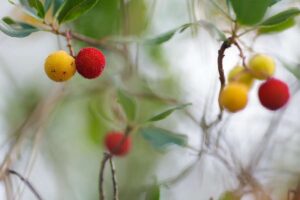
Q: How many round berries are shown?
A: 7